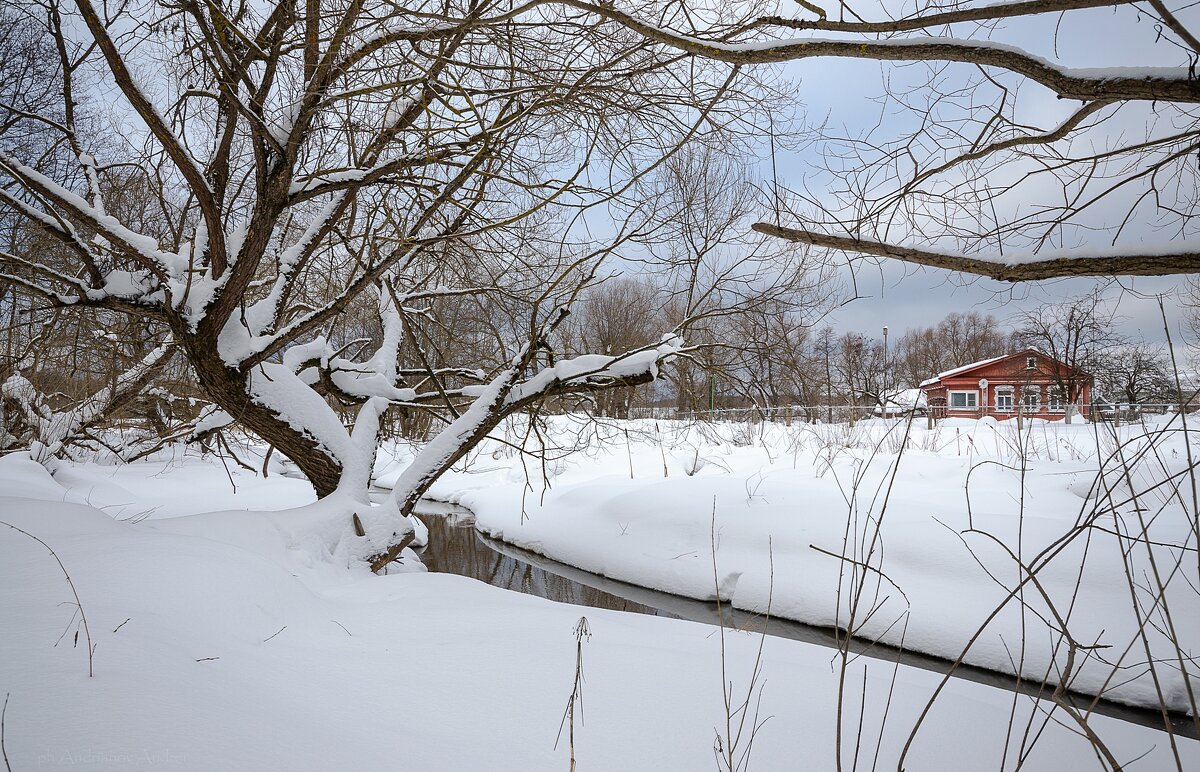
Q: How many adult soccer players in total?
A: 0